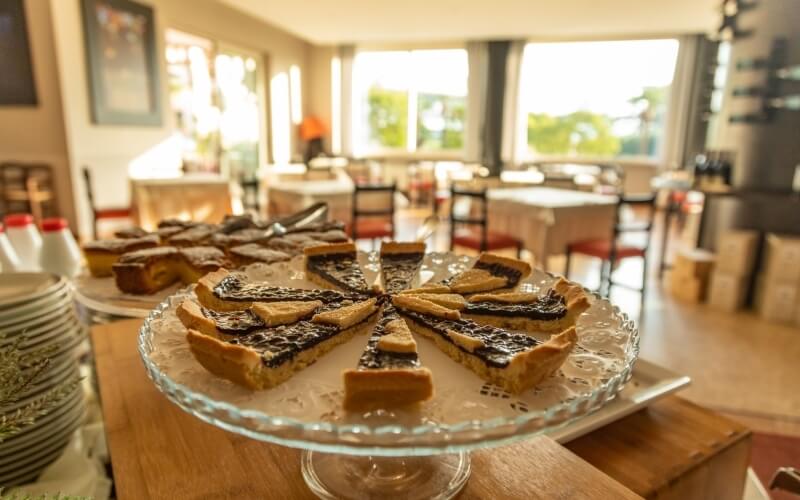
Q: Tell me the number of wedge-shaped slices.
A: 9